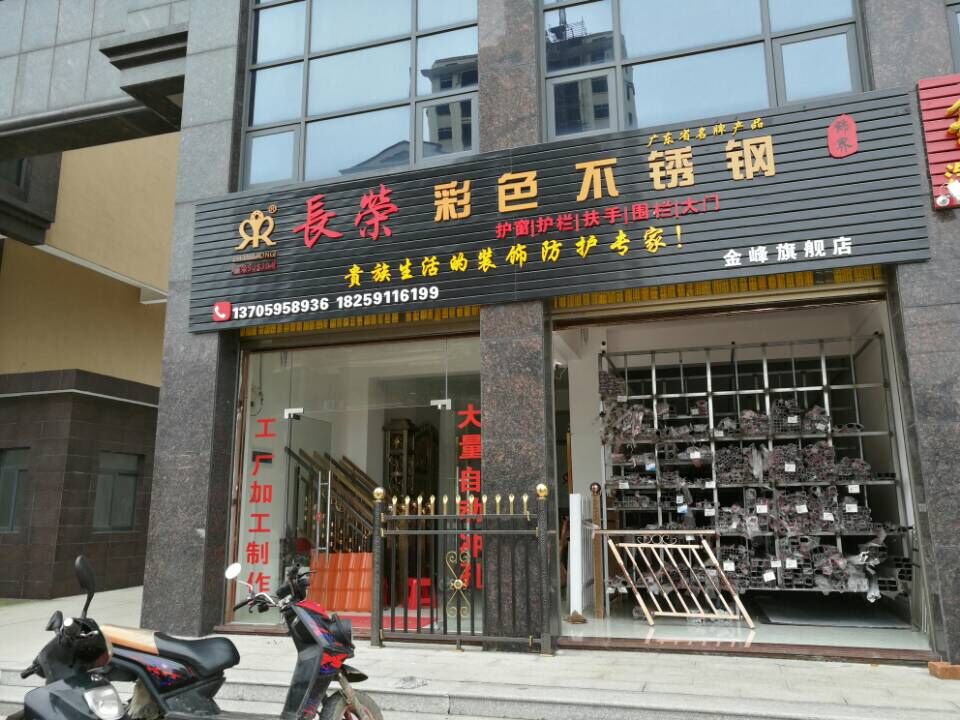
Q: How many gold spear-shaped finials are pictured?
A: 11